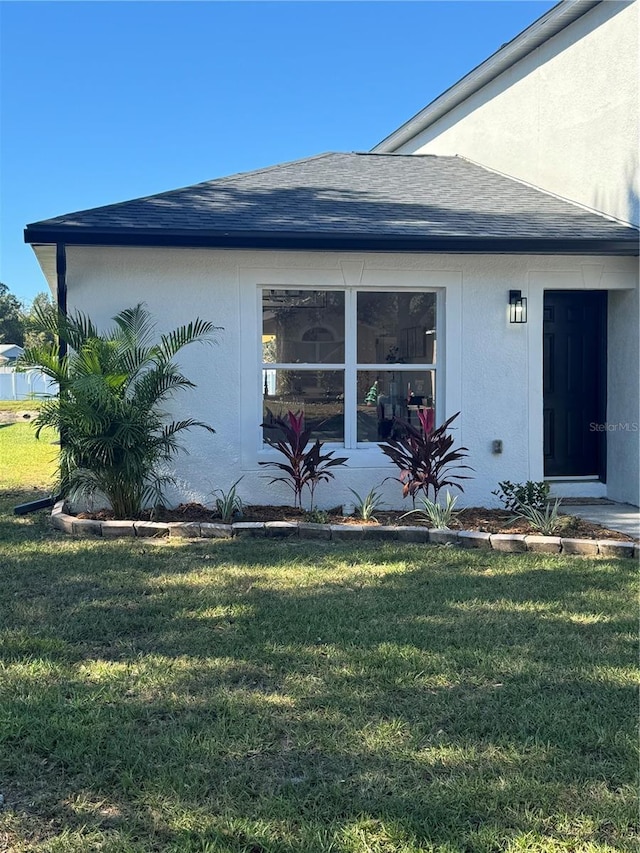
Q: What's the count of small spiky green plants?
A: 4